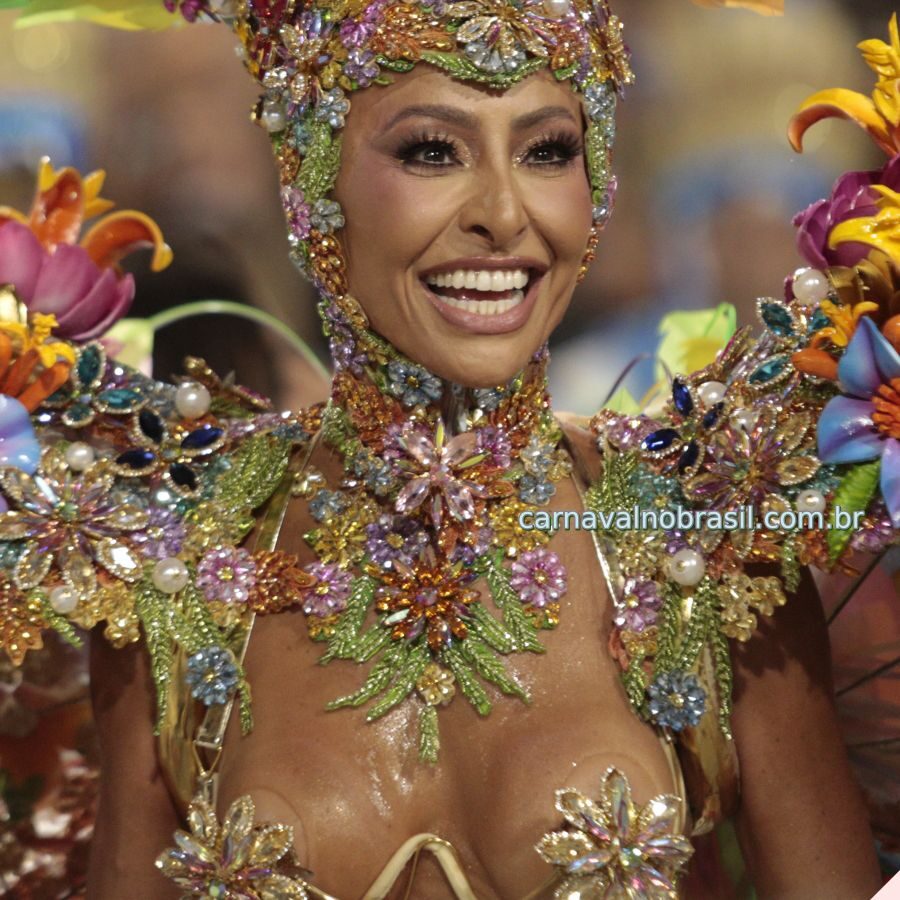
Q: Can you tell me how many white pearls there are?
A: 11